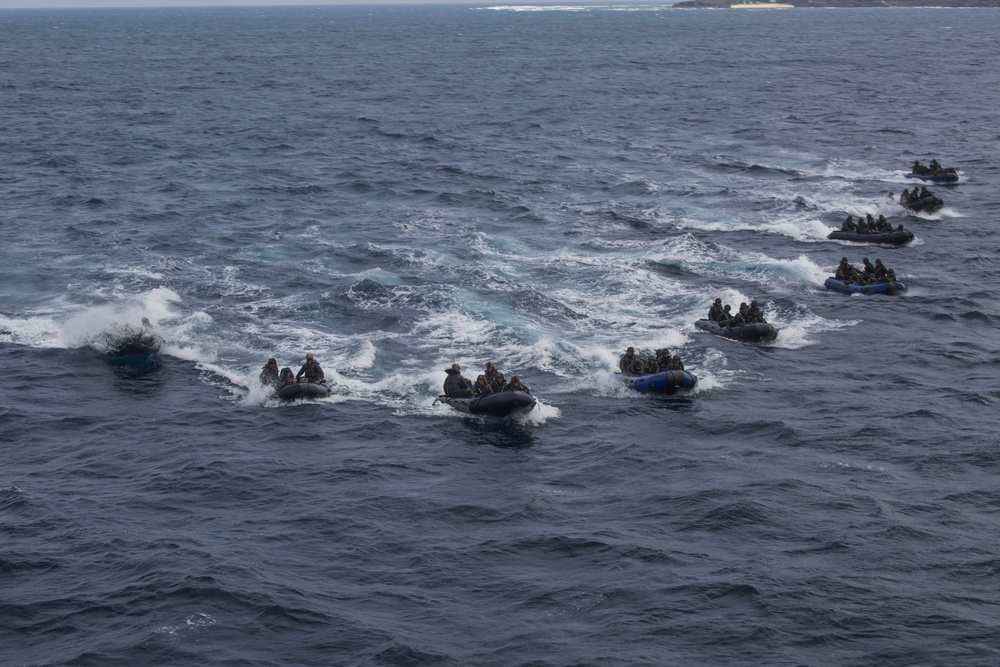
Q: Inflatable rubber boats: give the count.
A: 9